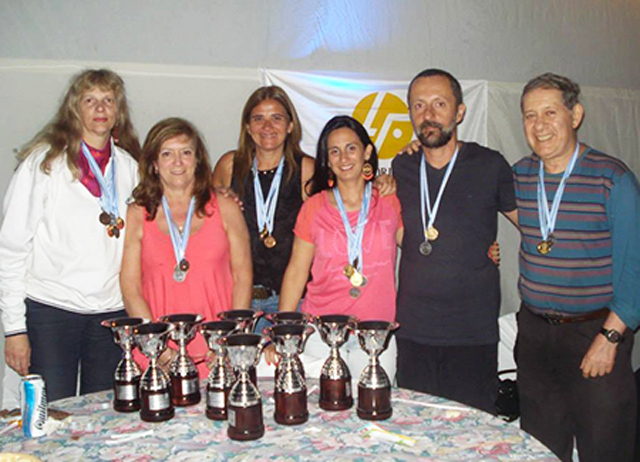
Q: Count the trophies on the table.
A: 10